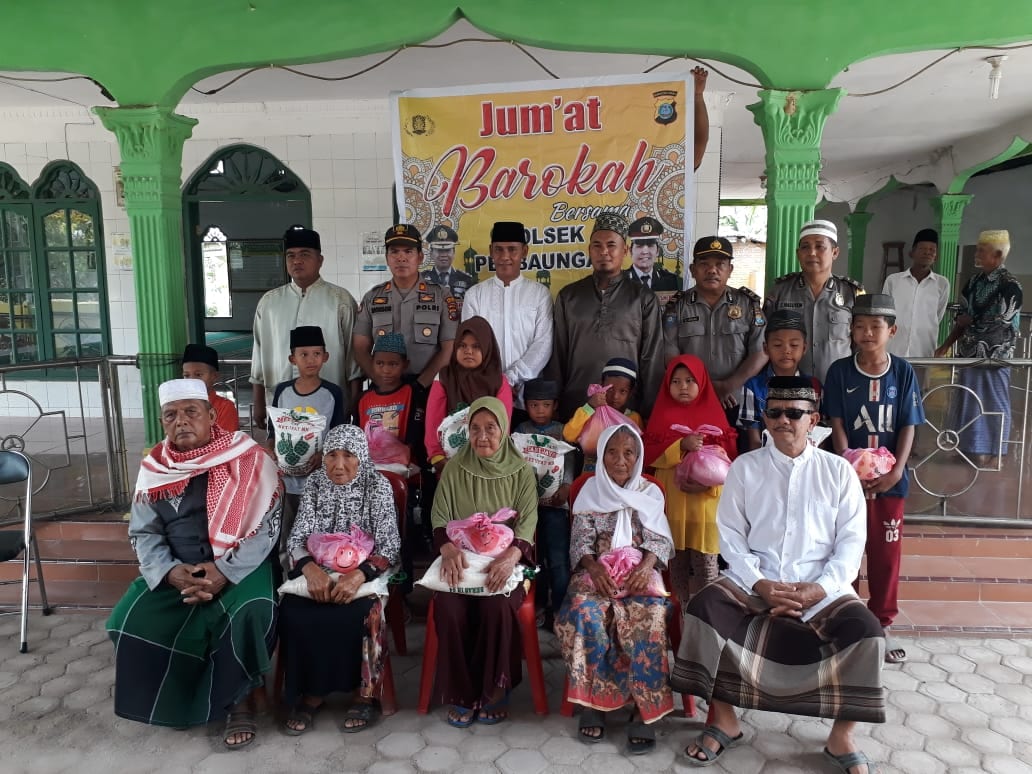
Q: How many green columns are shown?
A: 4